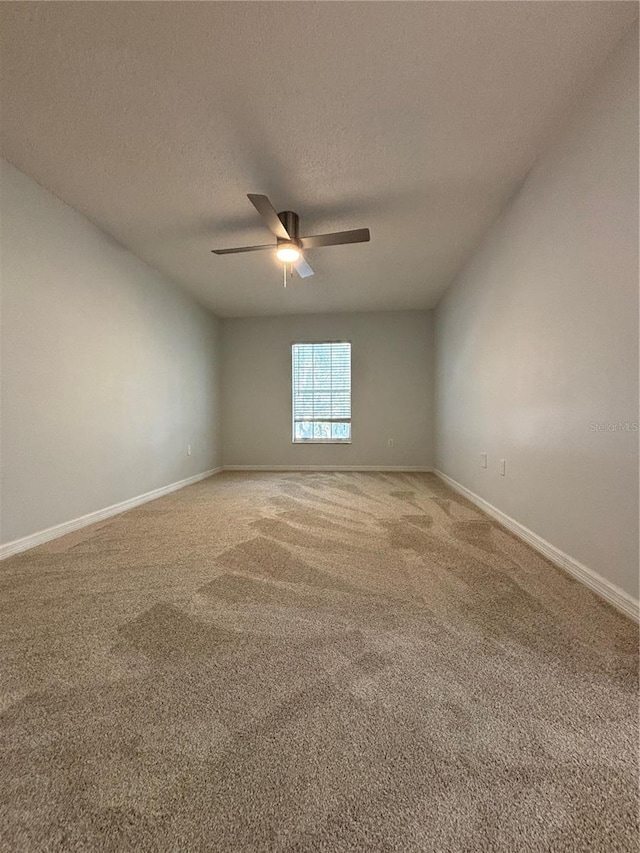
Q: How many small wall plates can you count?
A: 4